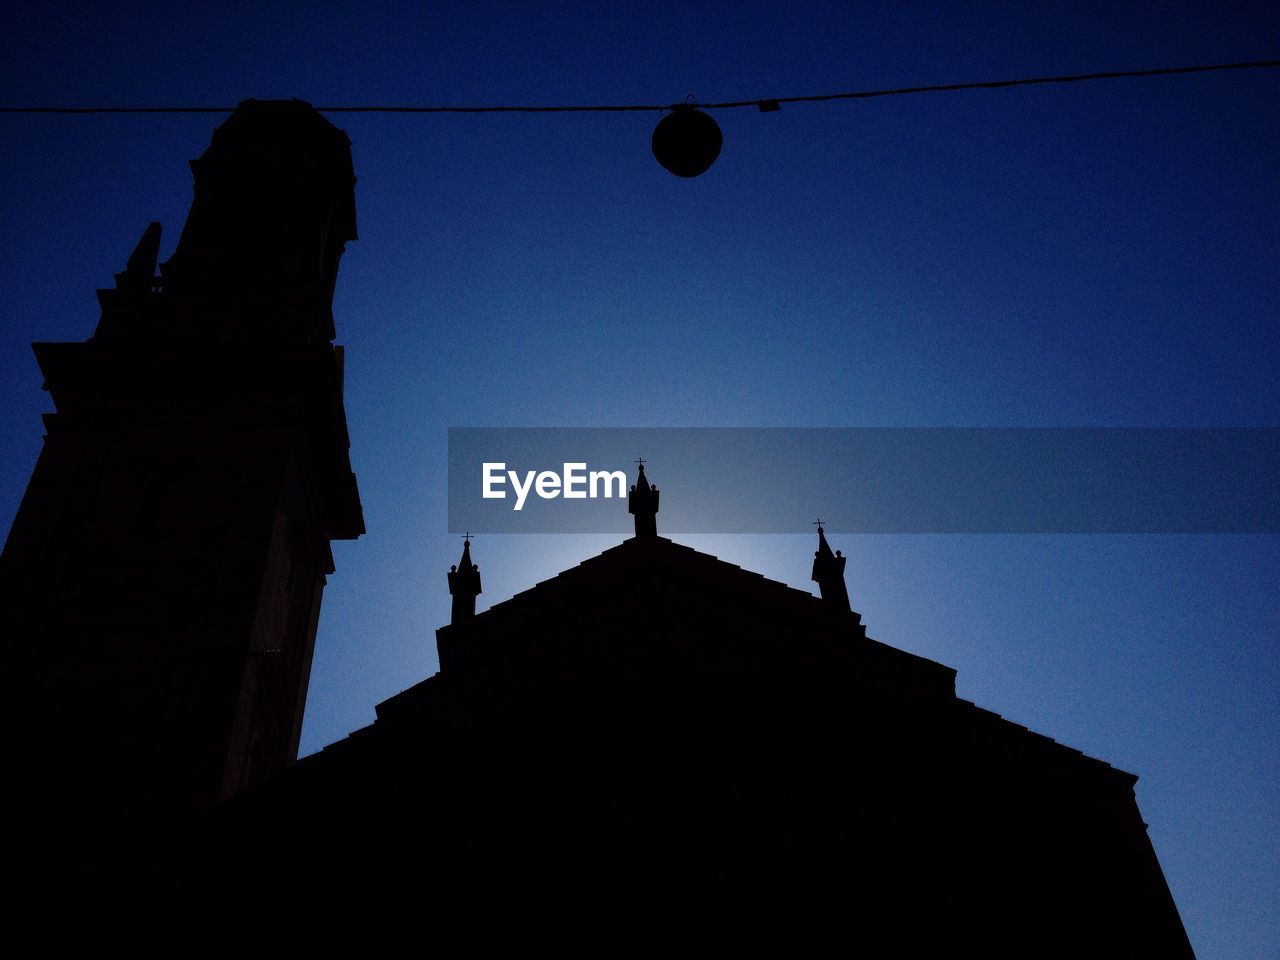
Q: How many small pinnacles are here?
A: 3